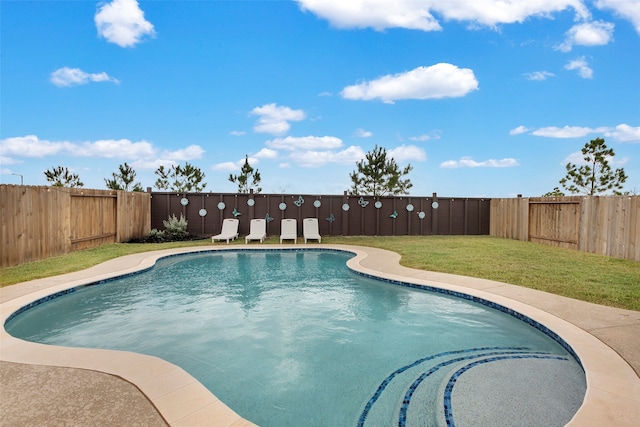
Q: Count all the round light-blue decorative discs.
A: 11